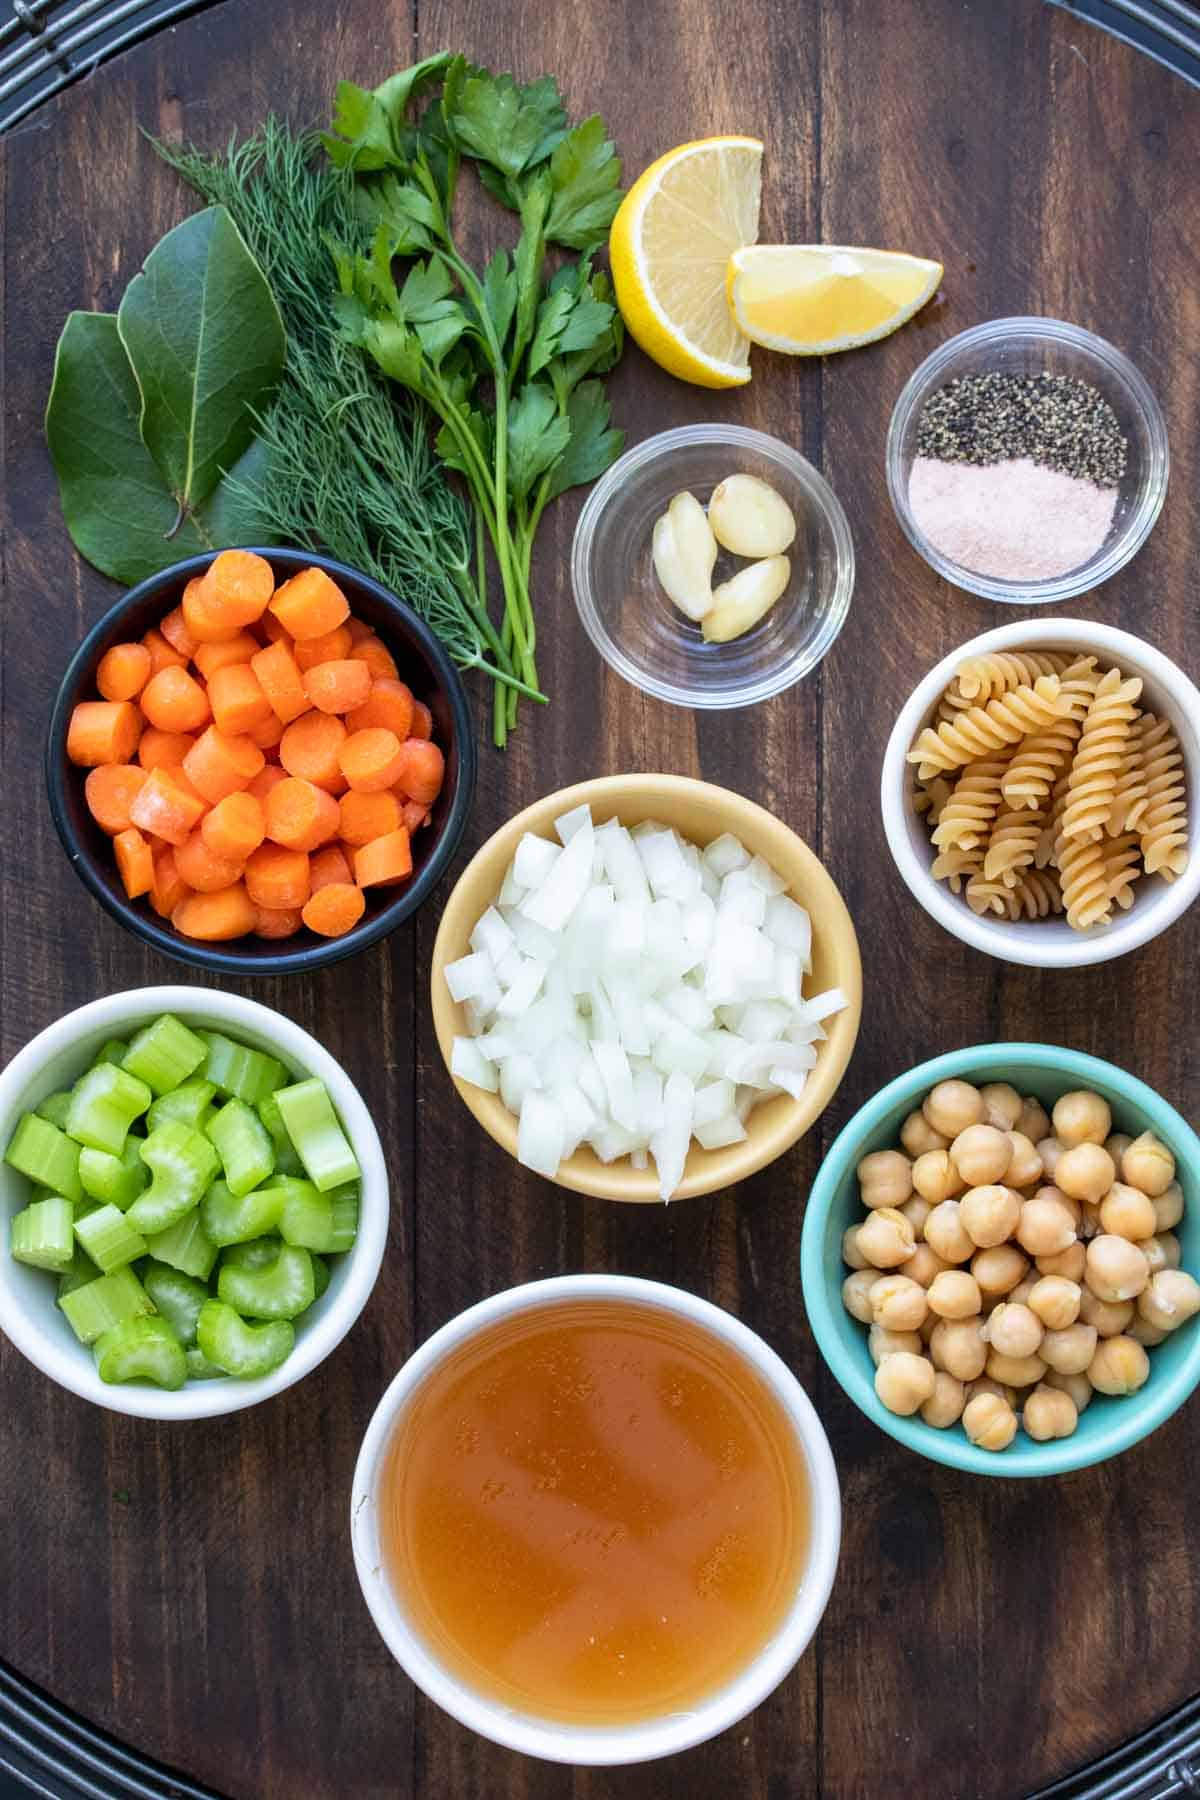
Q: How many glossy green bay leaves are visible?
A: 2